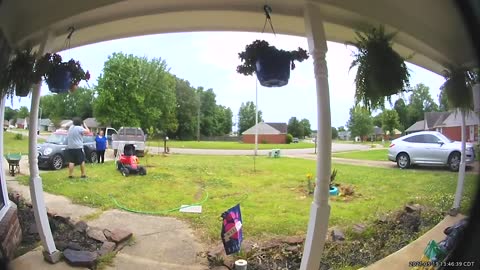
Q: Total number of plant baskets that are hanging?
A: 5